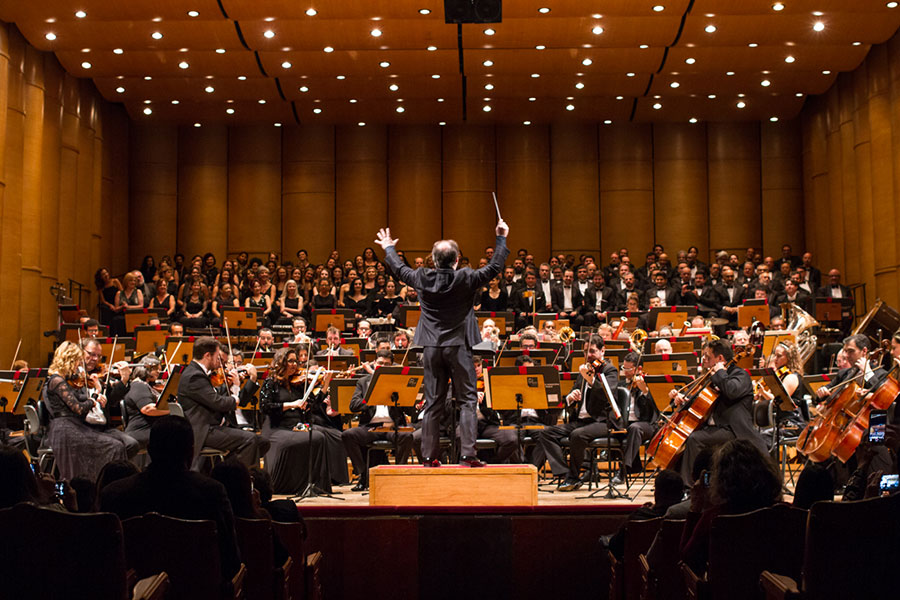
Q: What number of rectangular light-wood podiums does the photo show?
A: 1